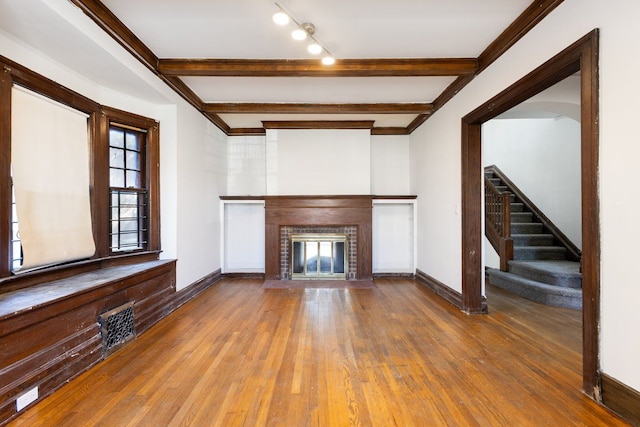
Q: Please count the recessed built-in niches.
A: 2